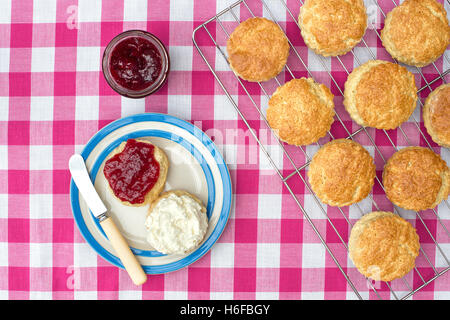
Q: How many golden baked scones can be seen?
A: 9